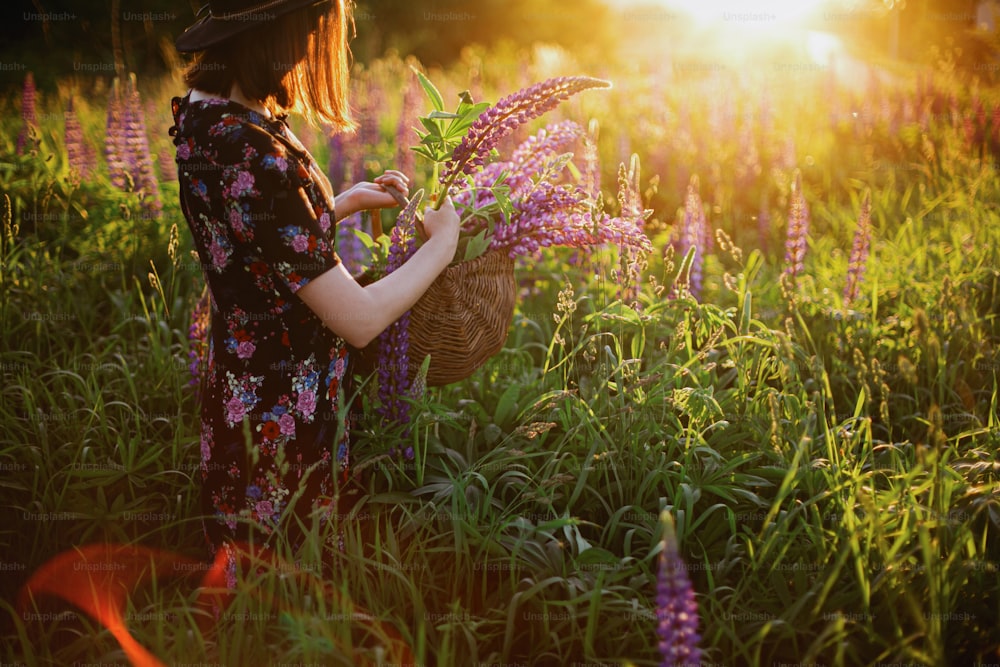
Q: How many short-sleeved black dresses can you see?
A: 1